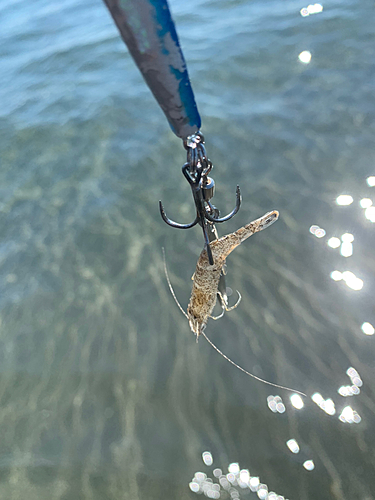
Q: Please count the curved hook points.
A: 3